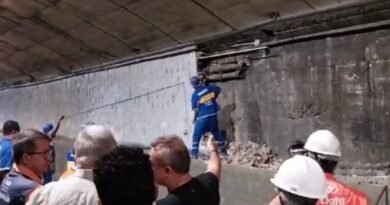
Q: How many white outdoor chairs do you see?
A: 0